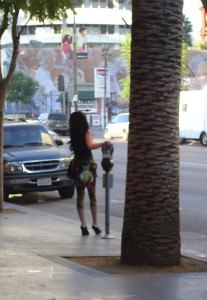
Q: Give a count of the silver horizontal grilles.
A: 1